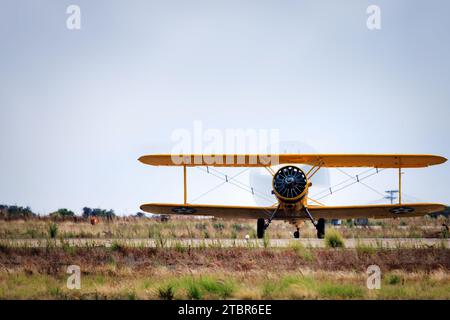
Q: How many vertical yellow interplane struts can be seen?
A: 2